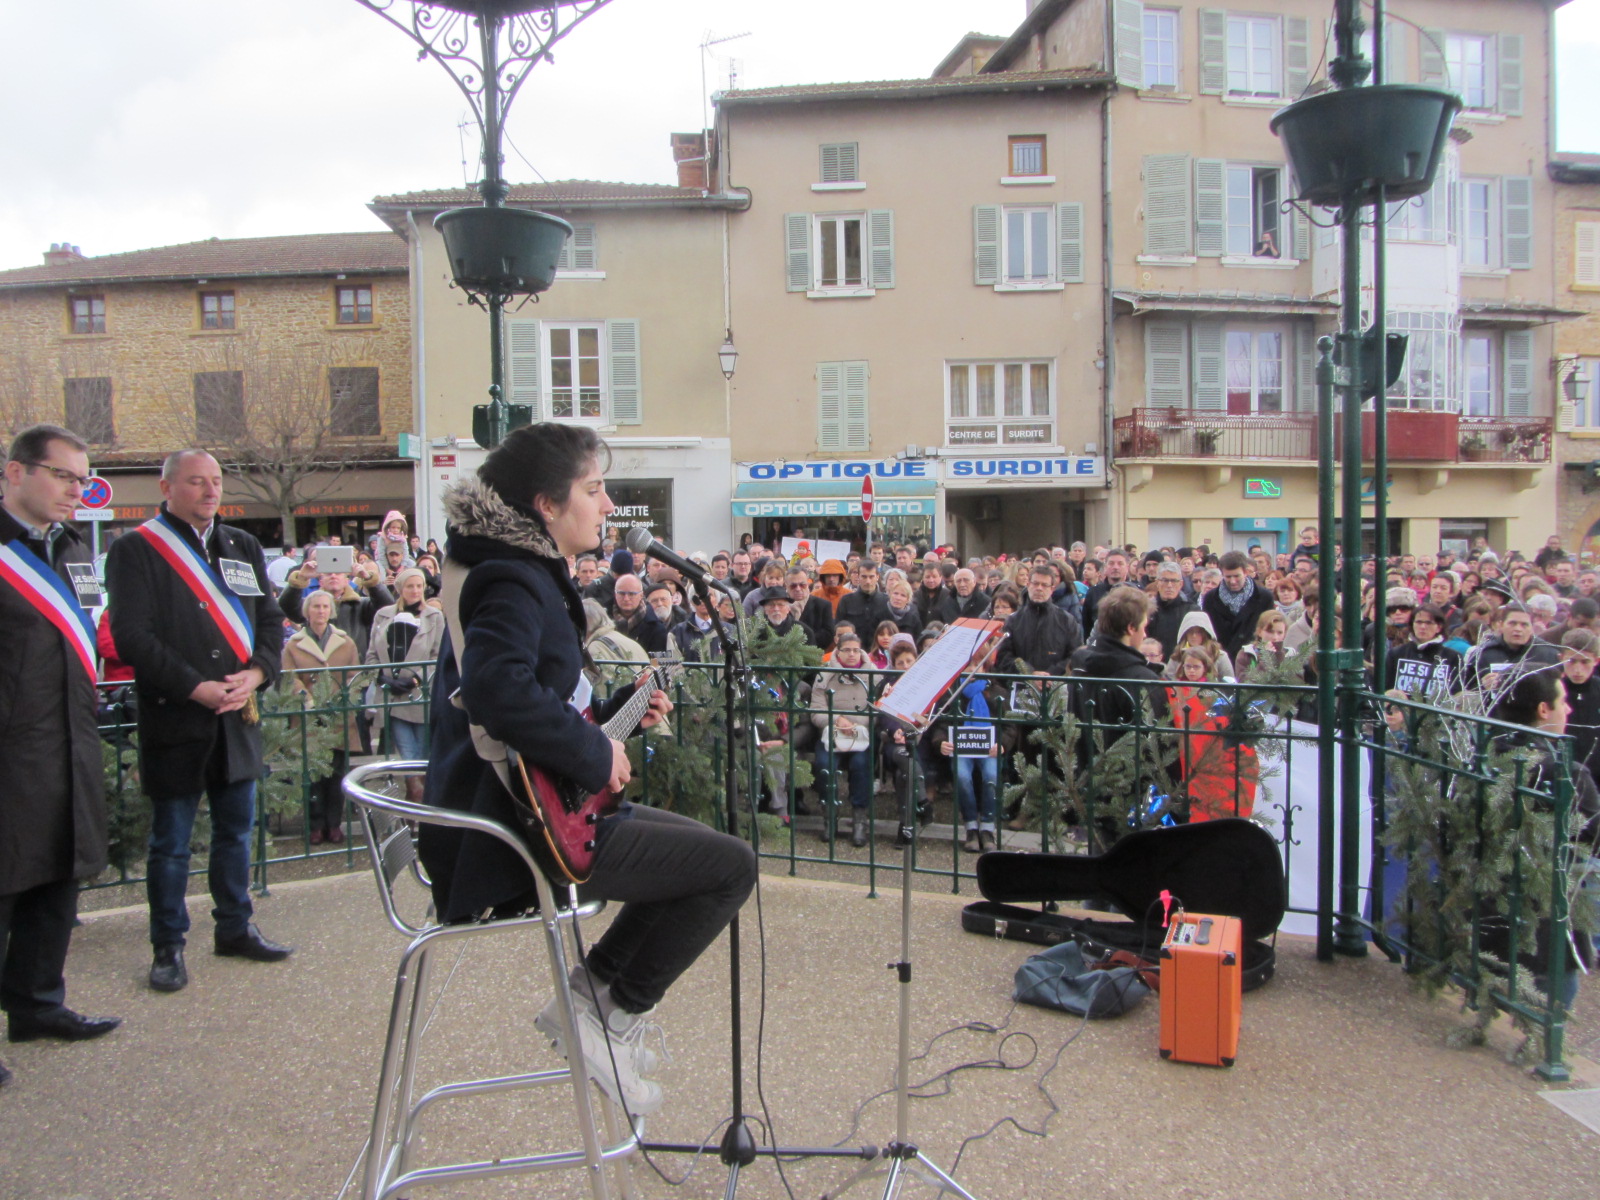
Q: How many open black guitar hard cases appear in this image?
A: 1